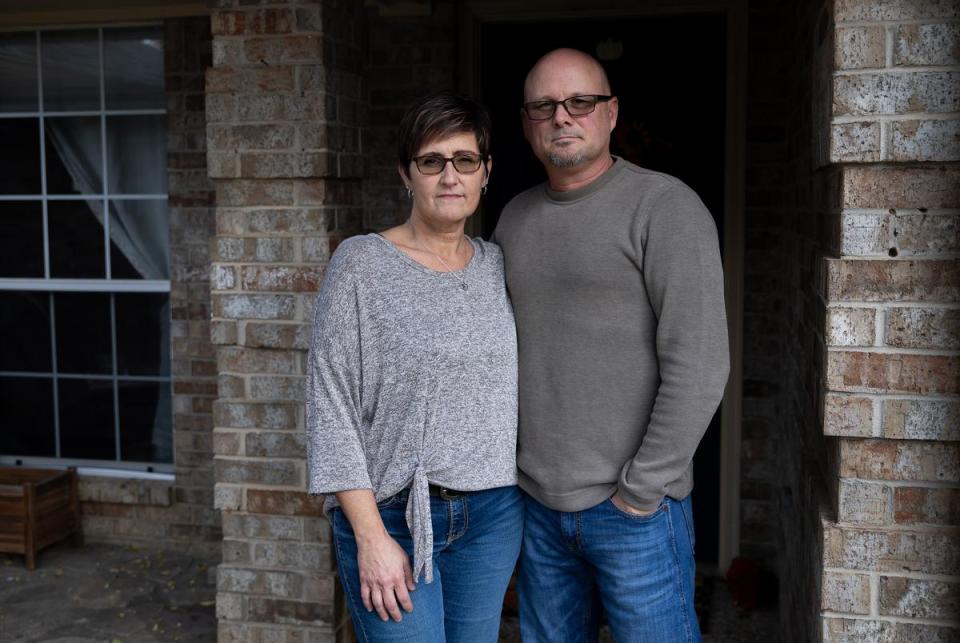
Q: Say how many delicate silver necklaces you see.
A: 1